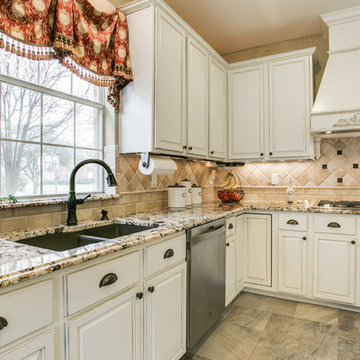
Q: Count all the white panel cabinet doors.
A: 13